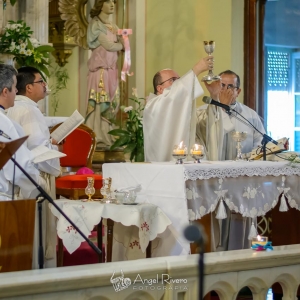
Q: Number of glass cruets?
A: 2